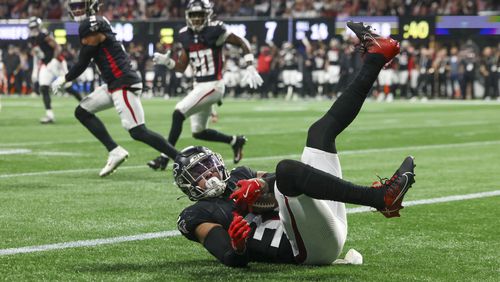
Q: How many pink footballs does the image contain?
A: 0